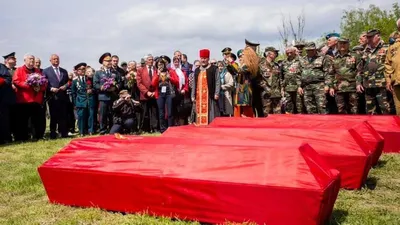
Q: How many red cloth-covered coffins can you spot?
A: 4